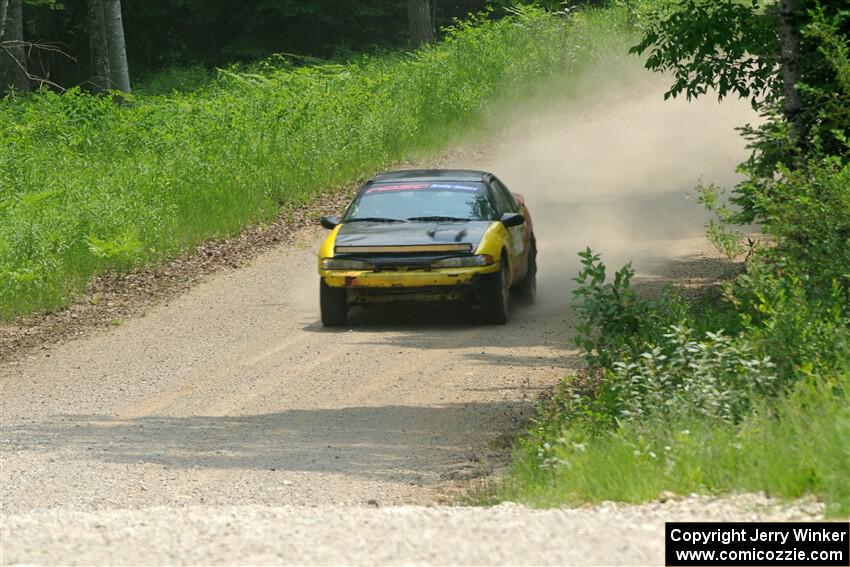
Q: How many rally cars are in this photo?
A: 1